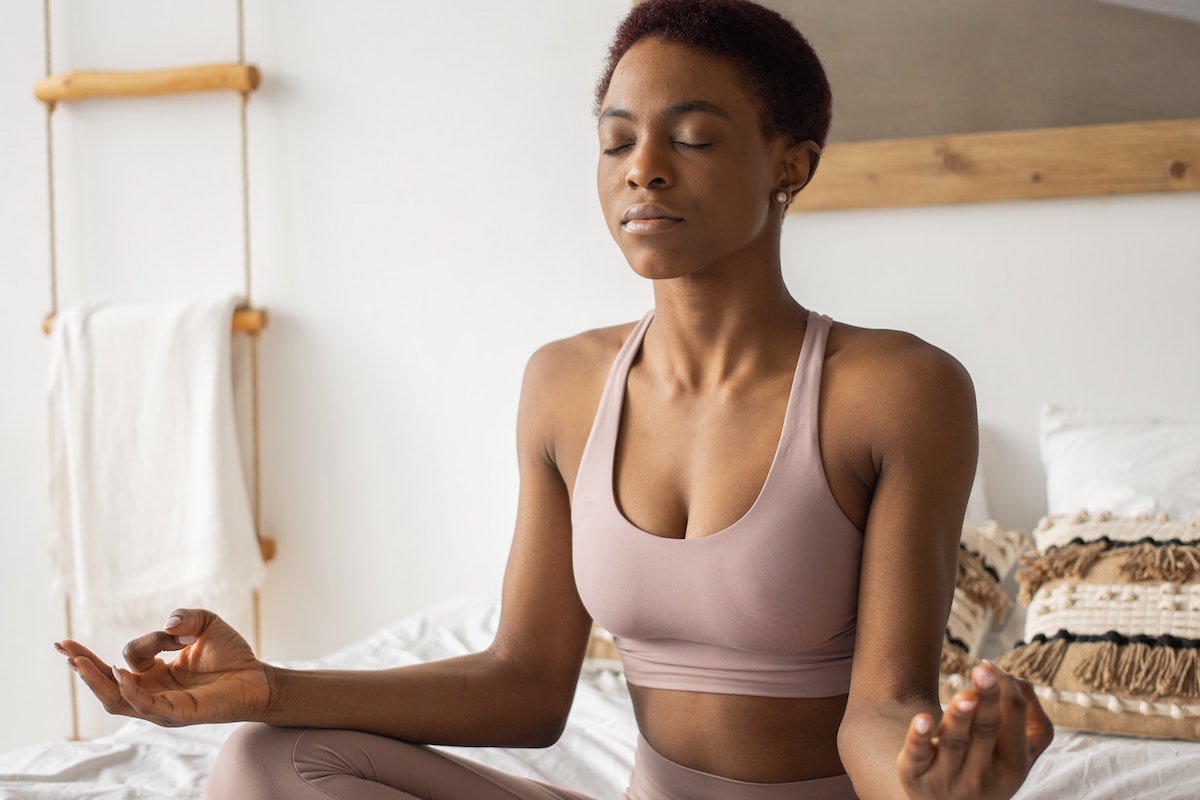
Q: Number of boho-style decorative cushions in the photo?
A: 2